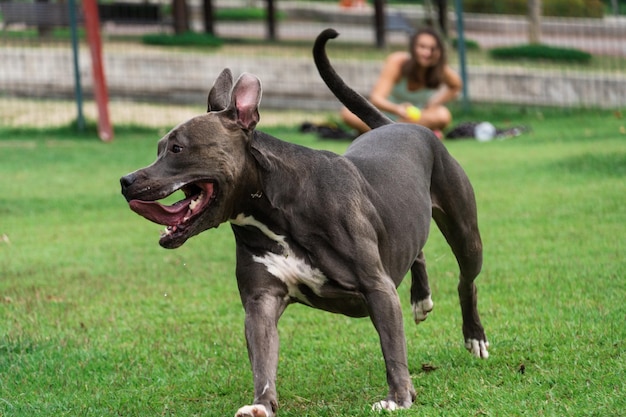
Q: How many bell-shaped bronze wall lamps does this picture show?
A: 0